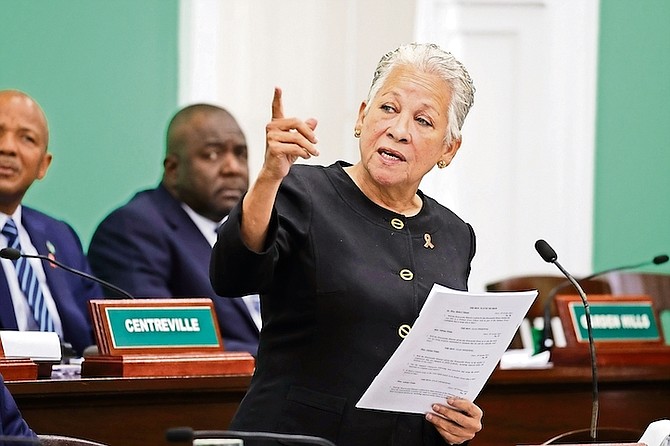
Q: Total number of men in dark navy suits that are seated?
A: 2